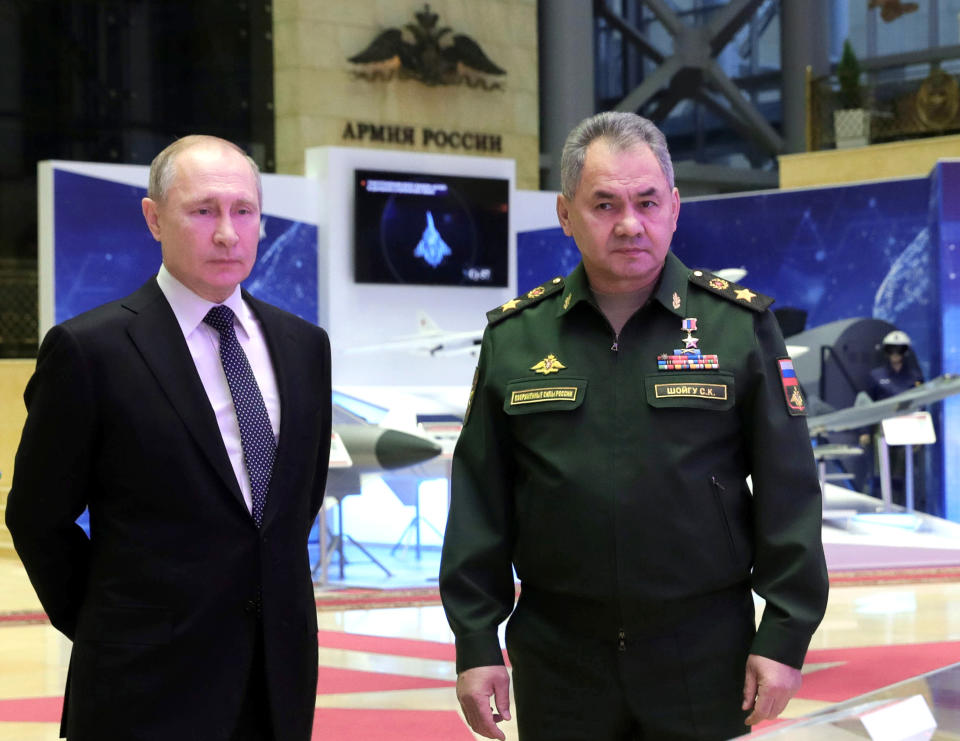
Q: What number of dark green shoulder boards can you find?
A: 2